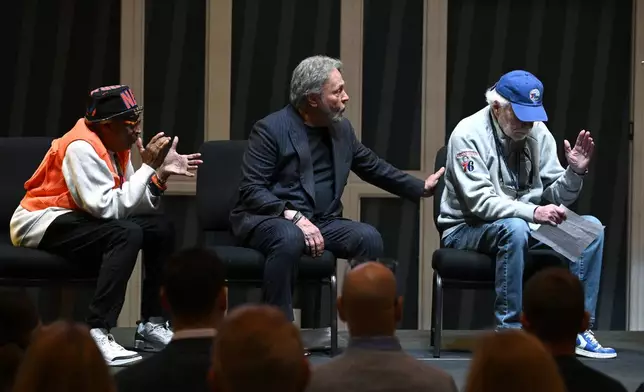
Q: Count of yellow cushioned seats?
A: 0